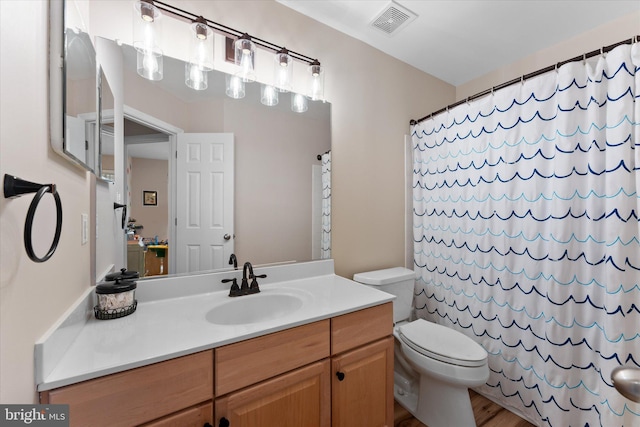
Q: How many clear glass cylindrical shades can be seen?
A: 5